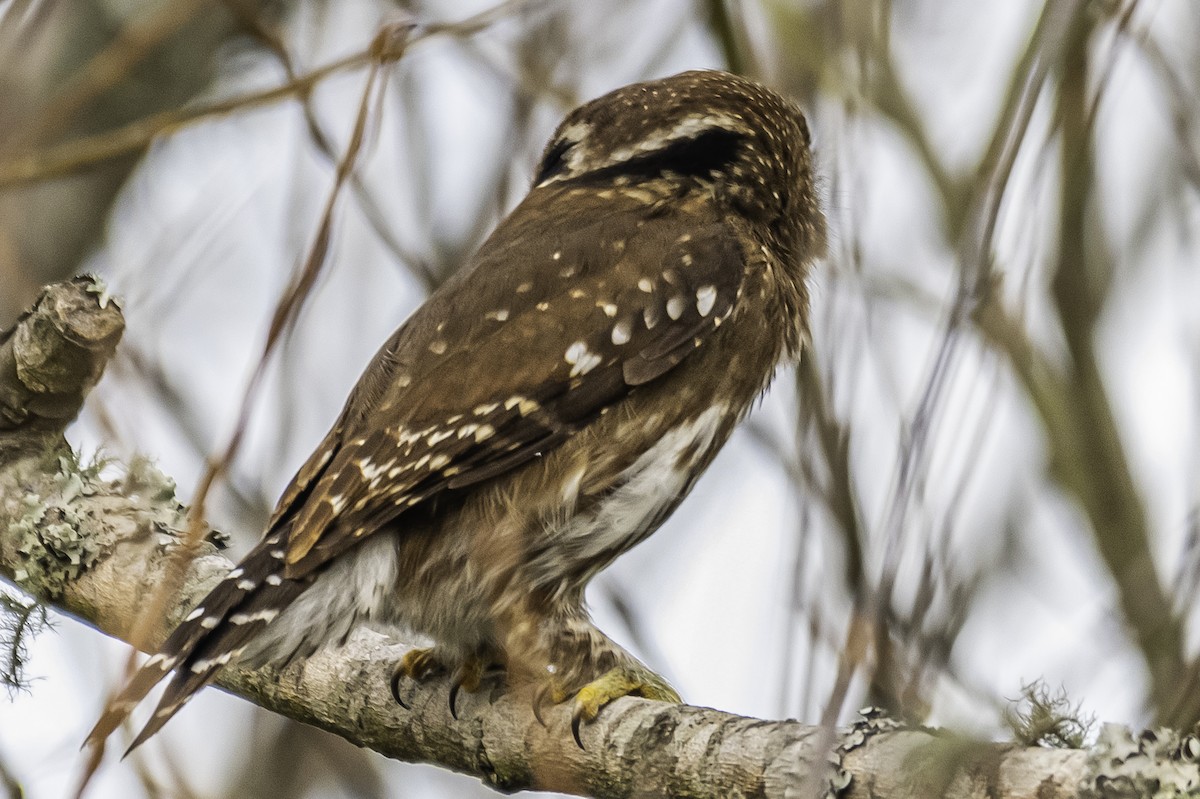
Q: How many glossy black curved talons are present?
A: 4